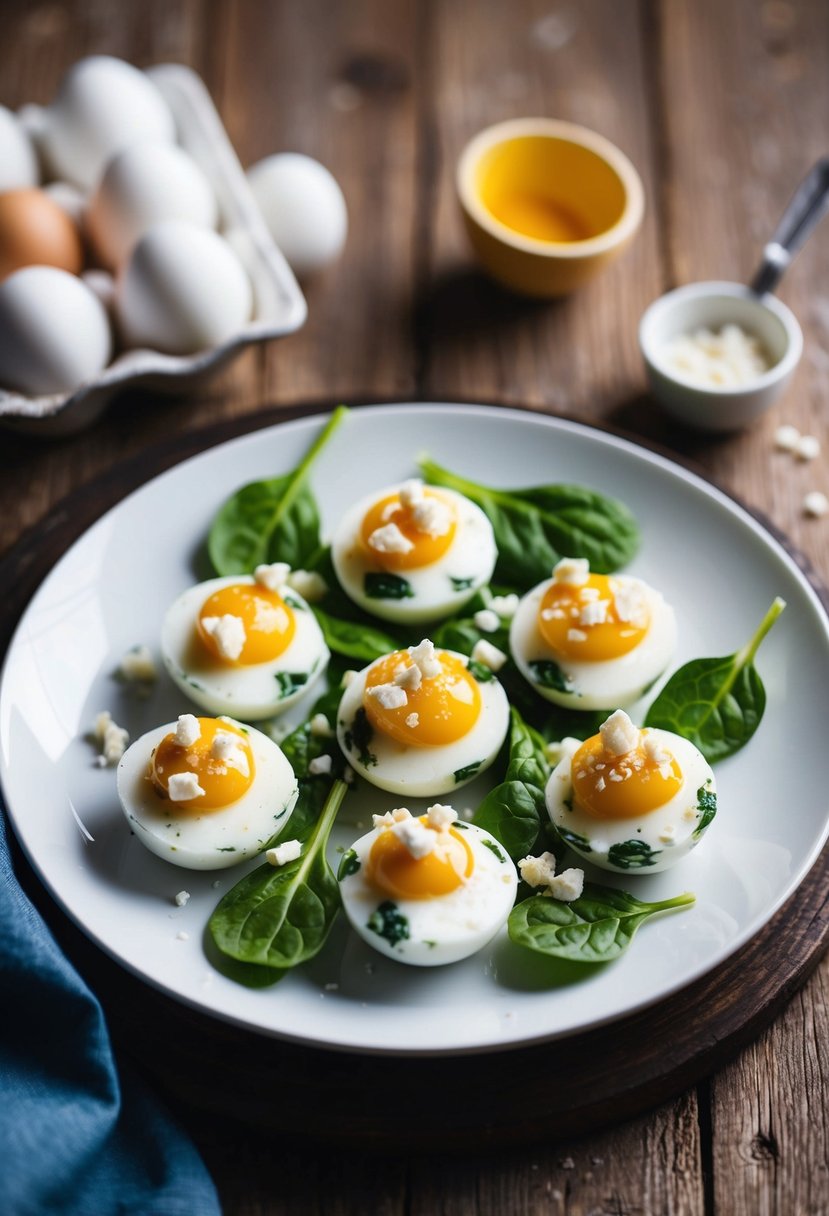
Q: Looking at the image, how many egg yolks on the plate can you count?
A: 7